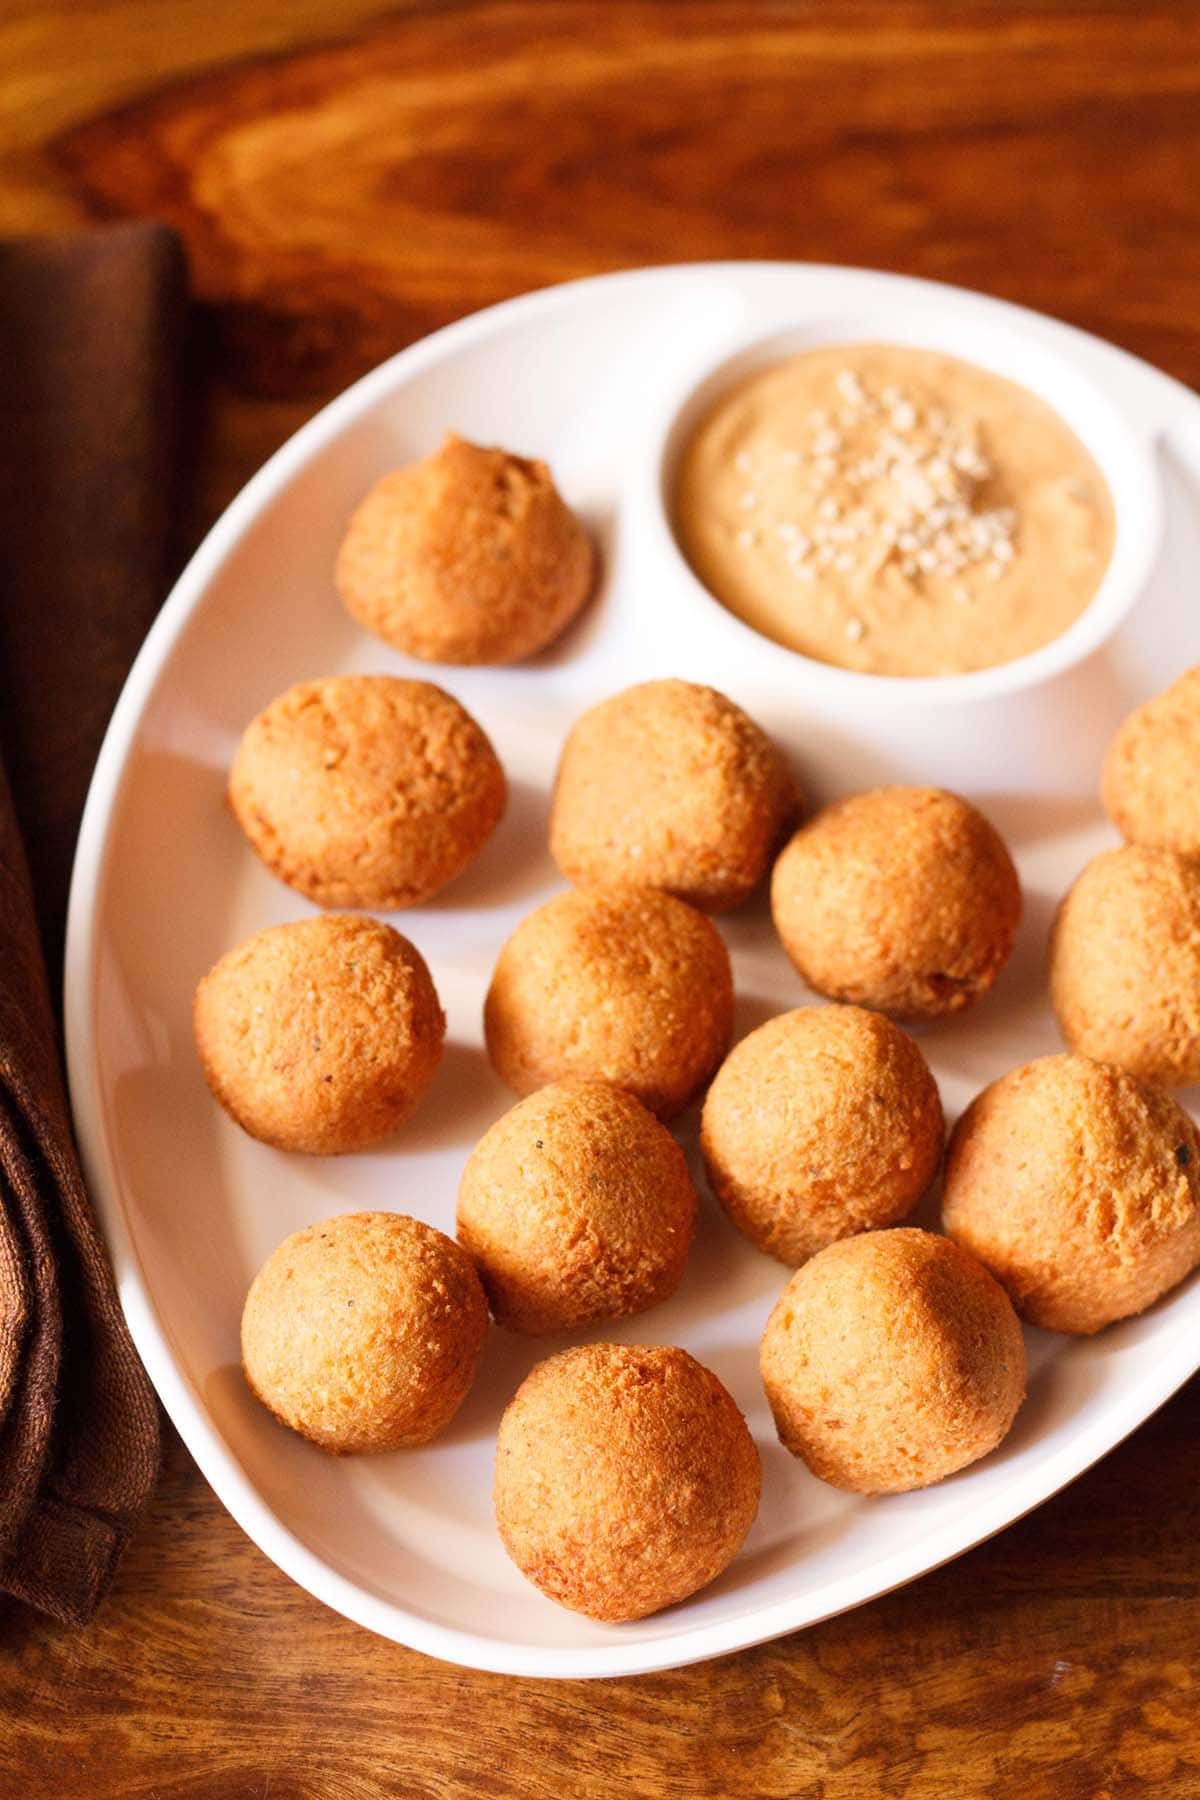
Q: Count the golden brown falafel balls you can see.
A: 14